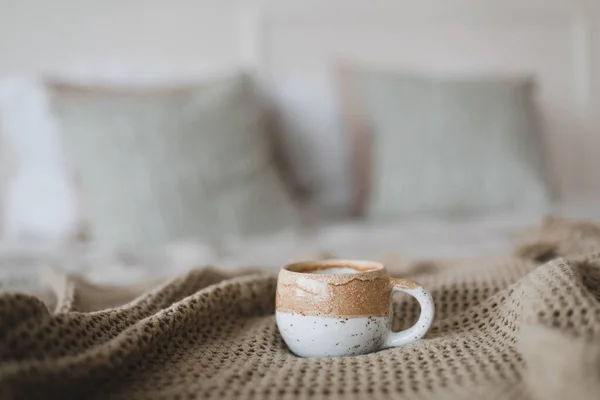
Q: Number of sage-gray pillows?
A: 2